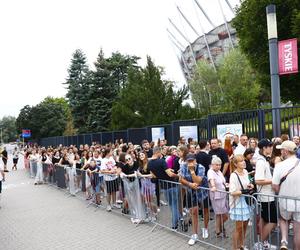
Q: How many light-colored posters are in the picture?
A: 3